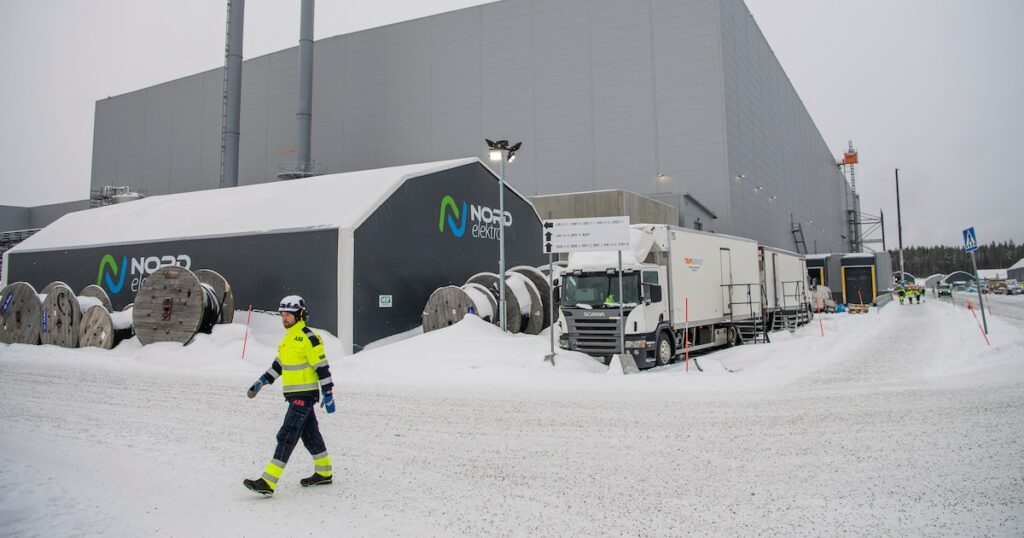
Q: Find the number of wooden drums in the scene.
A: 7